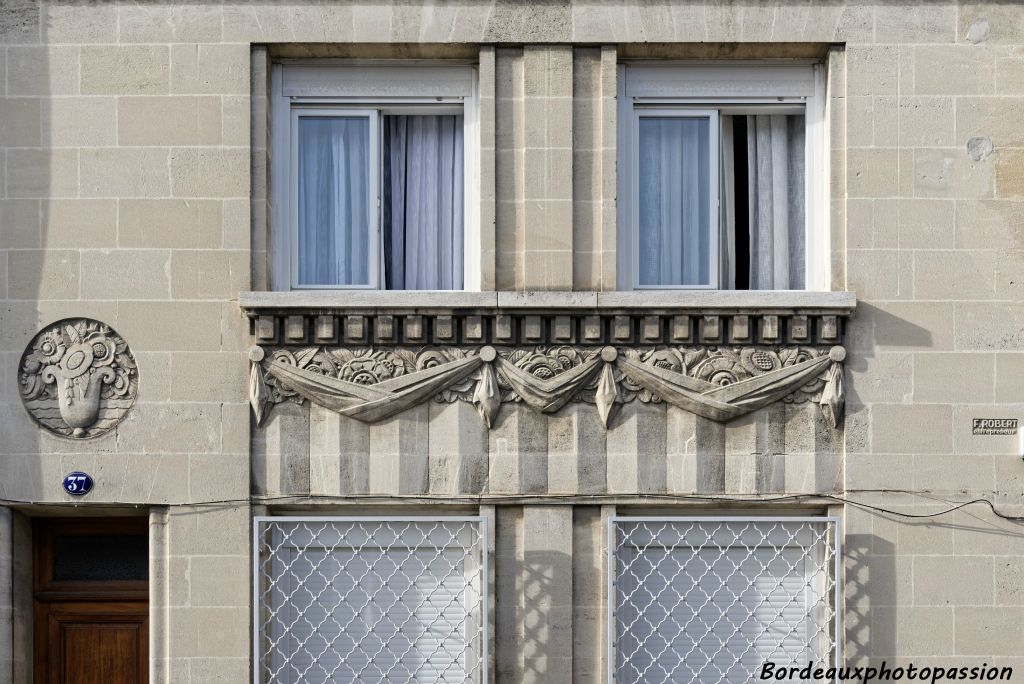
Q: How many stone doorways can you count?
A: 1